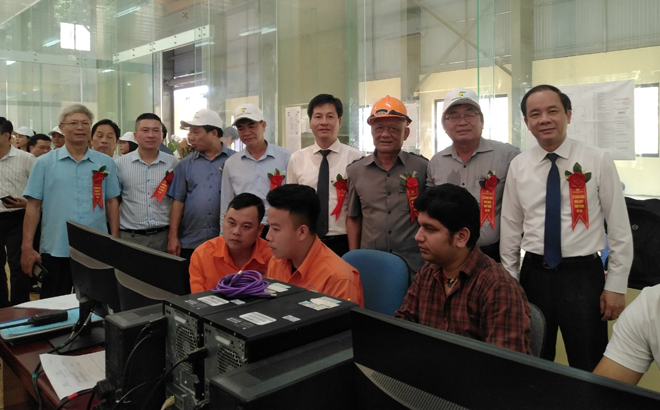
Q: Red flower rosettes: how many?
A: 7